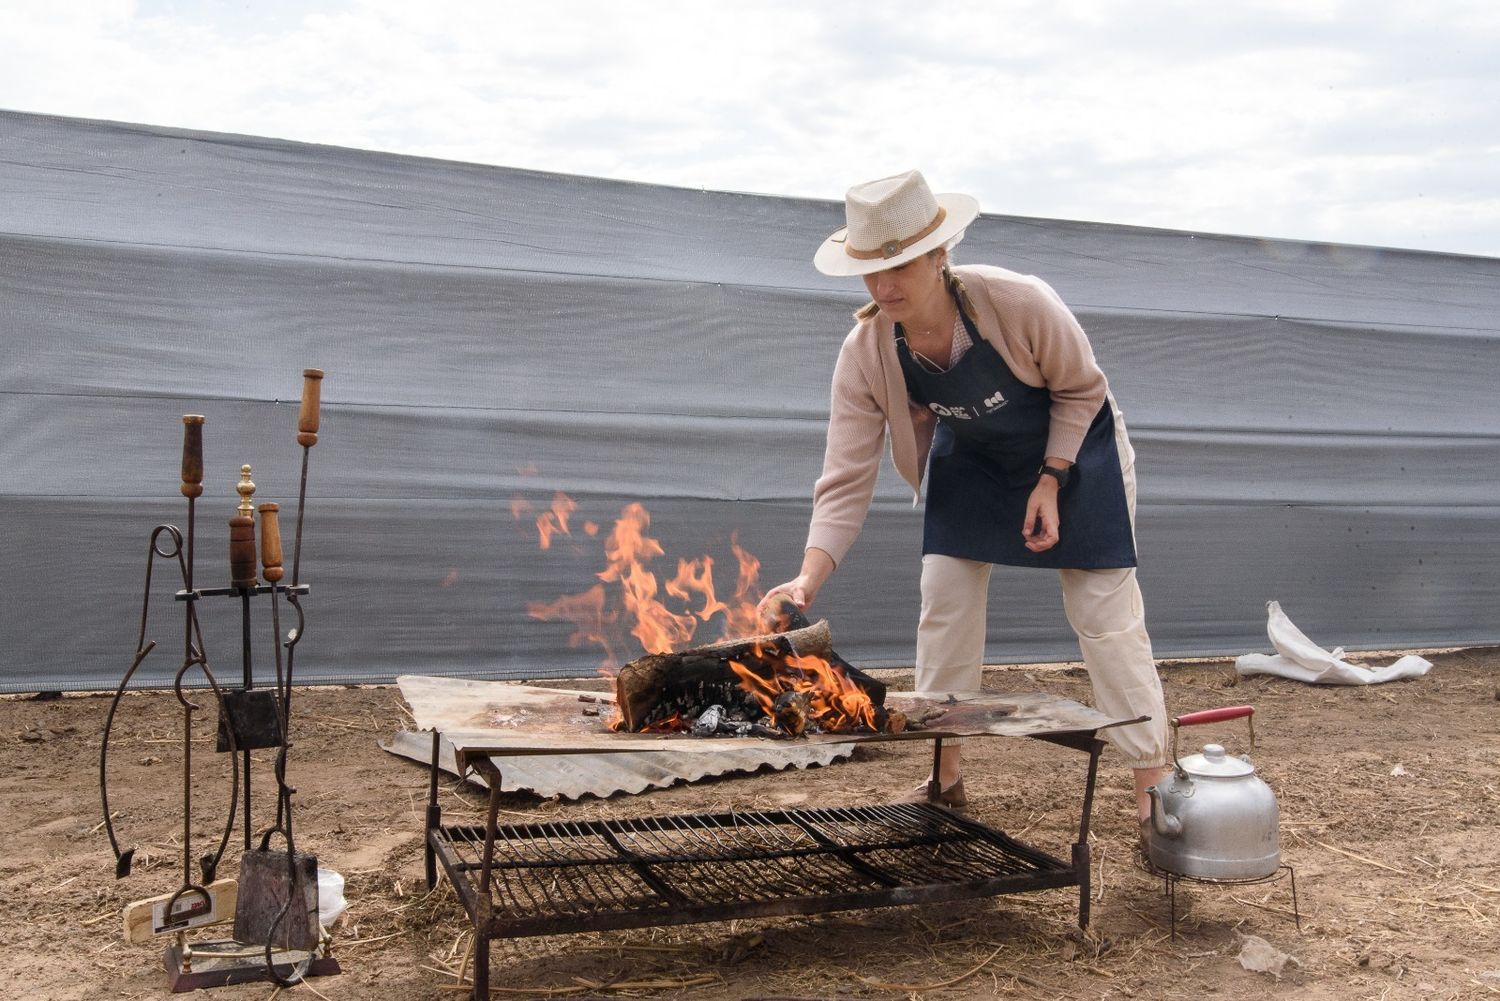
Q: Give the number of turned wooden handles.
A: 4